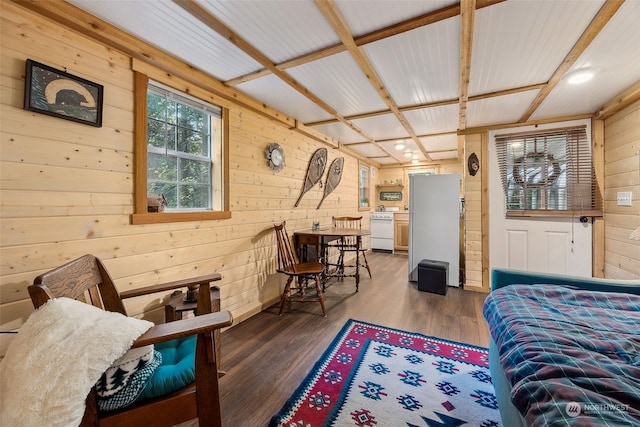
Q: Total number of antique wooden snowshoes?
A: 2